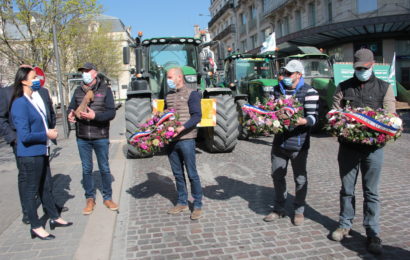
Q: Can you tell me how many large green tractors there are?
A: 3